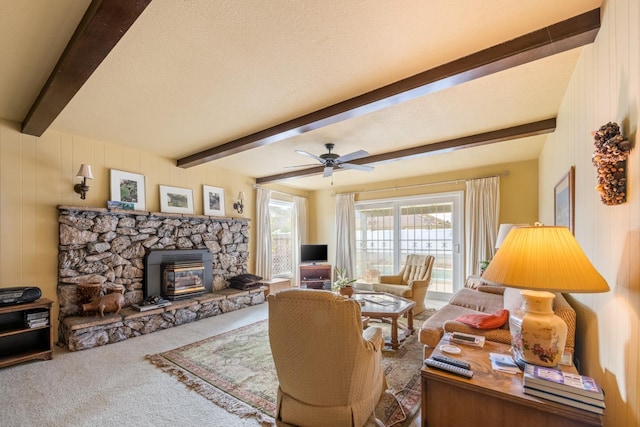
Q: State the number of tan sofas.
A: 1